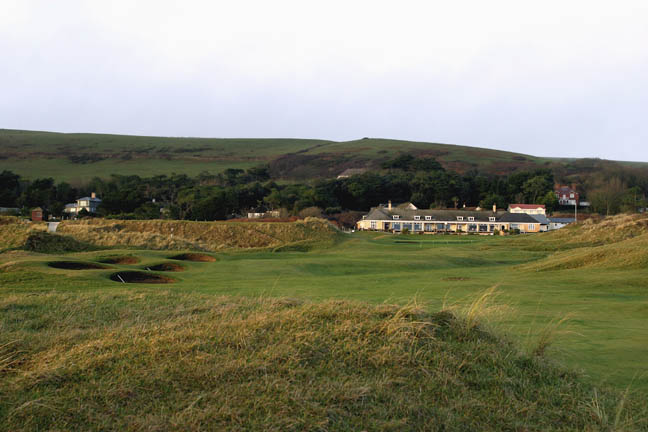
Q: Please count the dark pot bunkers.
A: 5